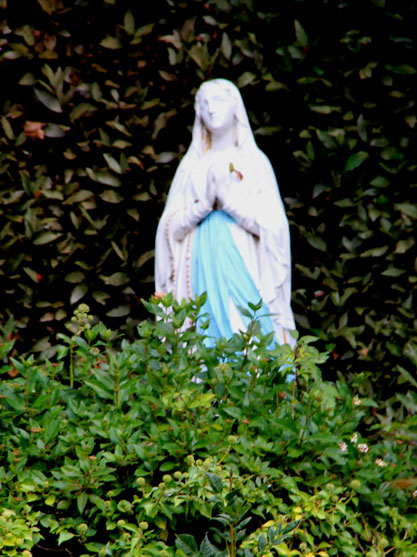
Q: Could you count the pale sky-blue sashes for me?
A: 1